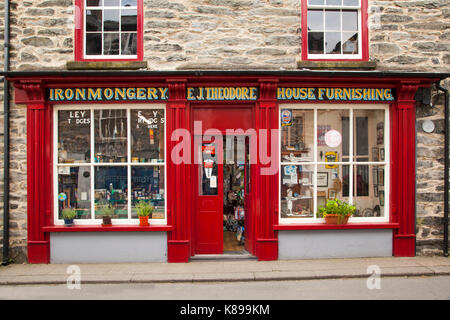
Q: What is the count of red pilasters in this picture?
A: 4